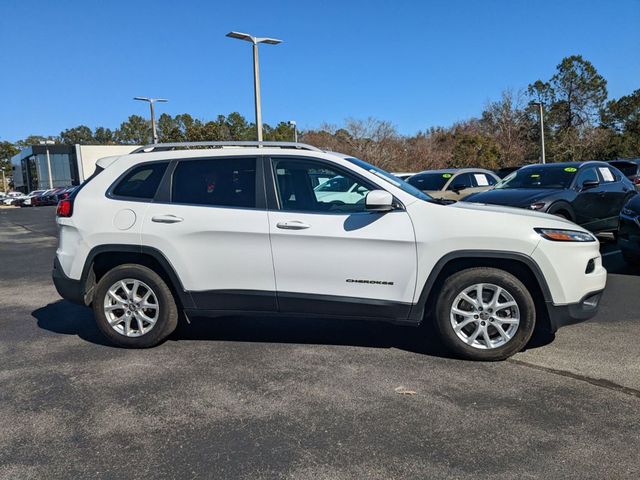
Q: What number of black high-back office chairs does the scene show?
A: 0